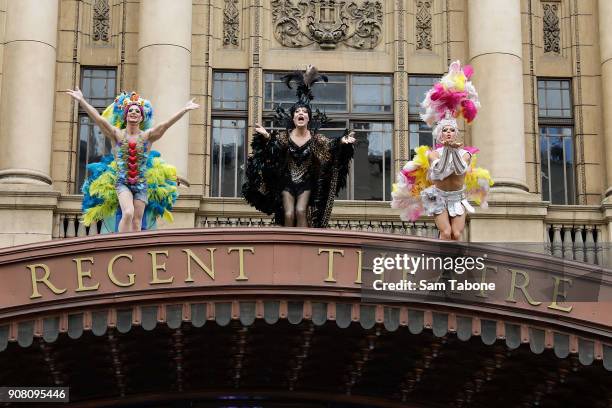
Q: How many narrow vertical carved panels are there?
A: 4